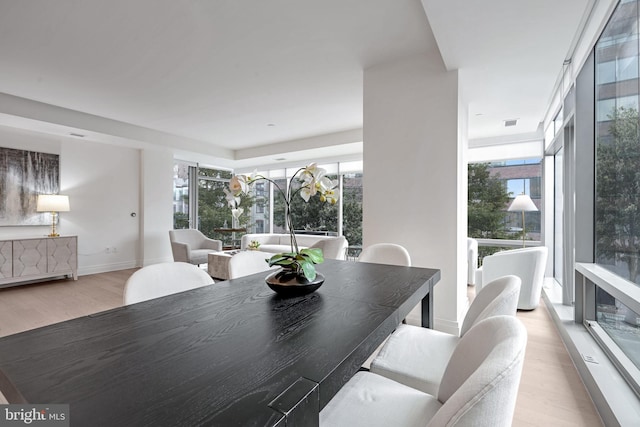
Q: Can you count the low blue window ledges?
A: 0